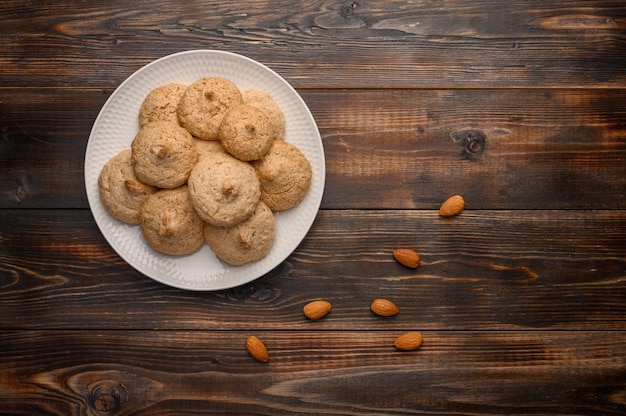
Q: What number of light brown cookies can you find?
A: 11